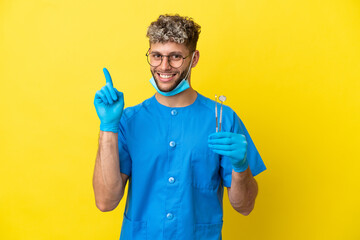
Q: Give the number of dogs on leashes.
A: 0